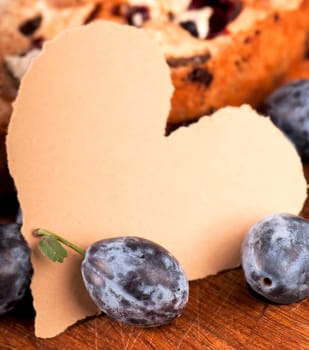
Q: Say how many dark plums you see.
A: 4